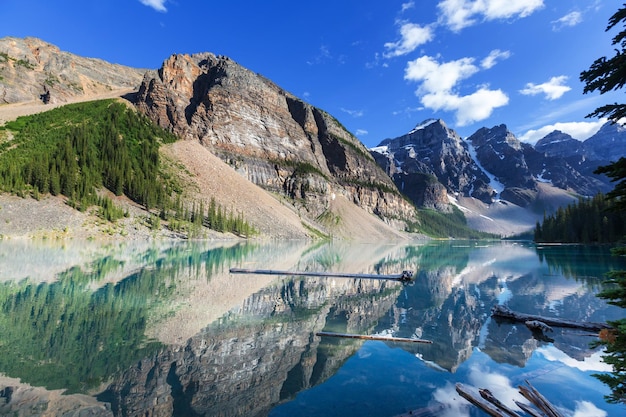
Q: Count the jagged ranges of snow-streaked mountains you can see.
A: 1